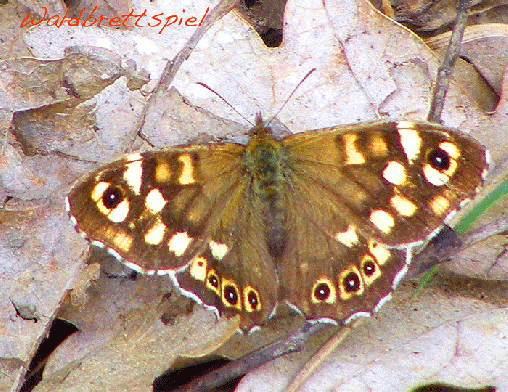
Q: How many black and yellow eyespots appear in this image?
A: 8